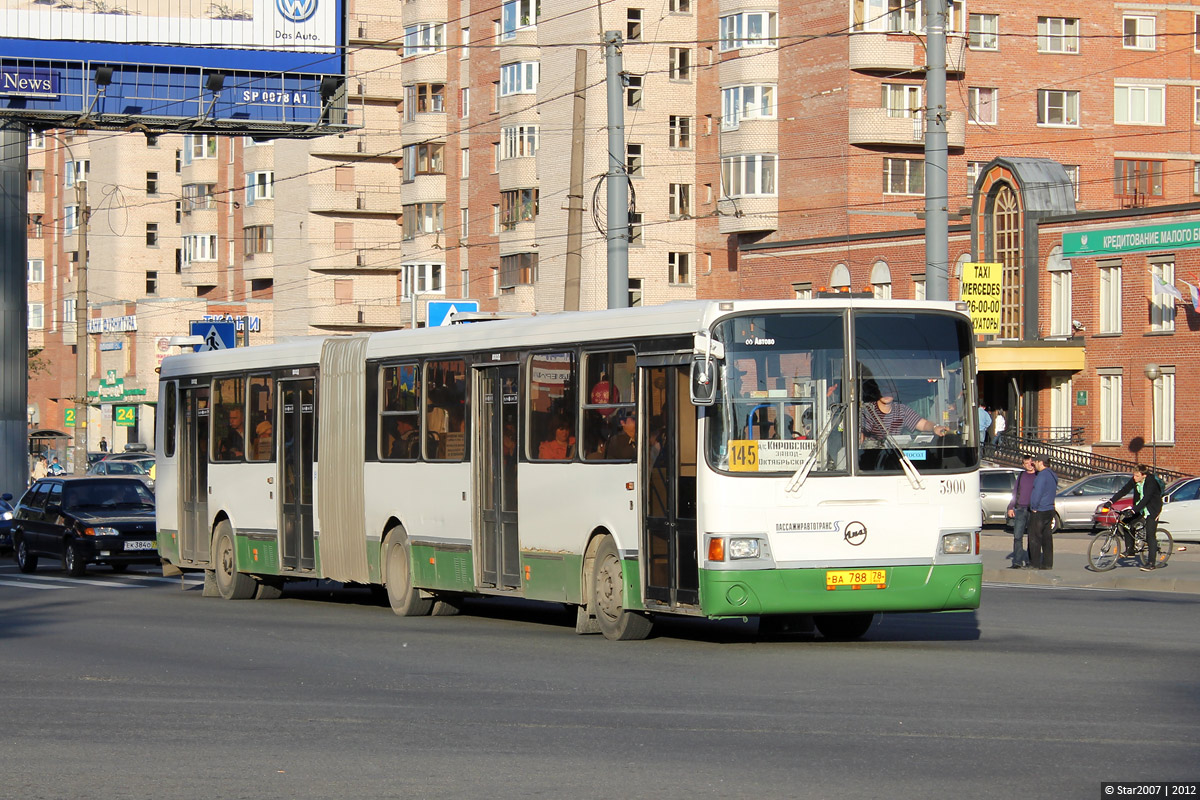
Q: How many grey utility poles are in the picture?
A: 2